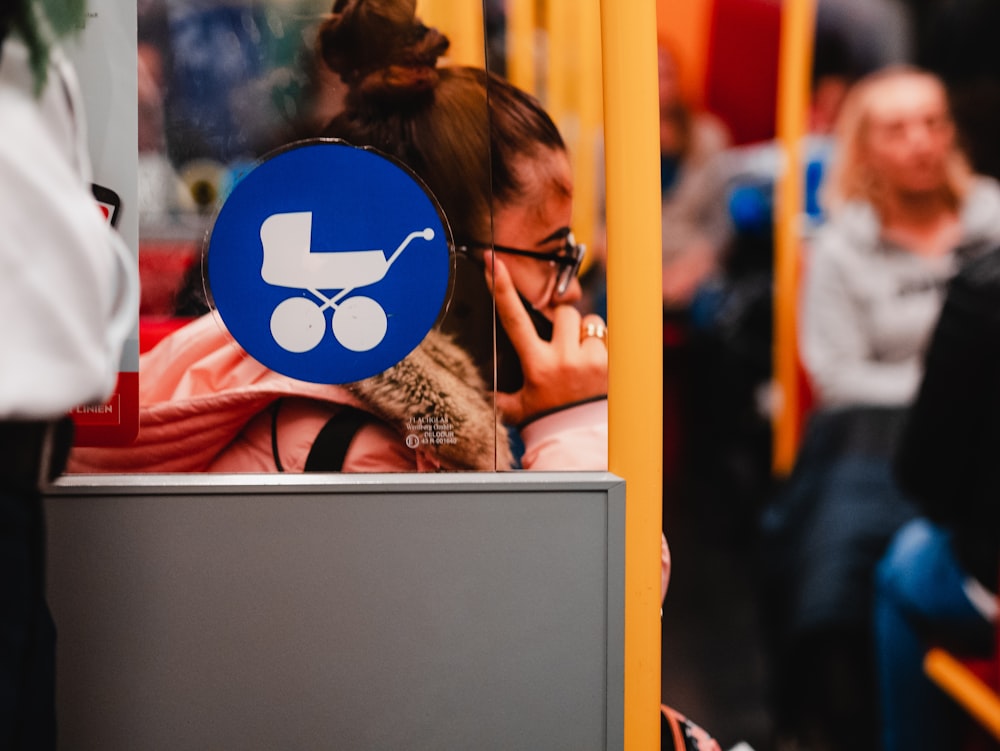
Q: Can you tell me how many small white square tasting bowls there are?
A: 0